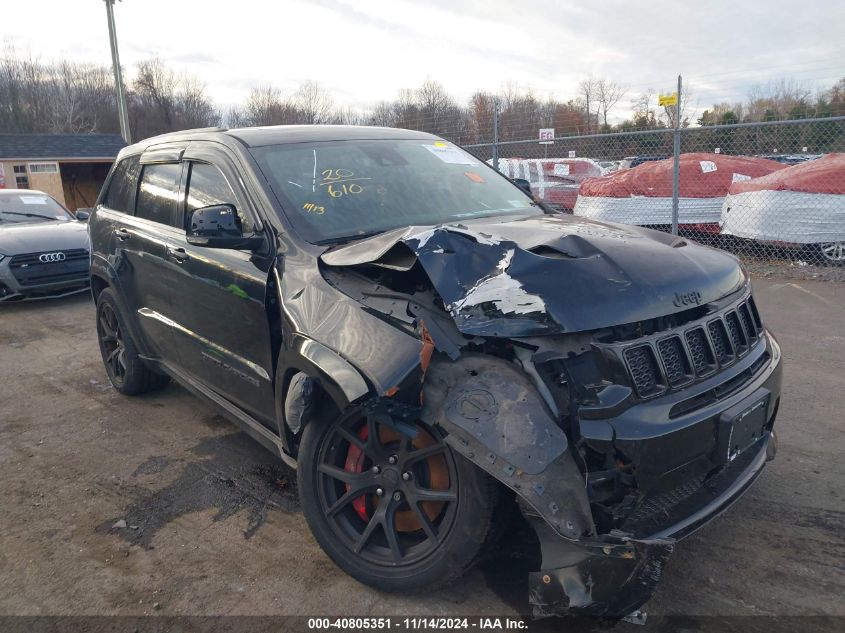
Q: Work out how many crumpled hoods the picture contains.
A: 1